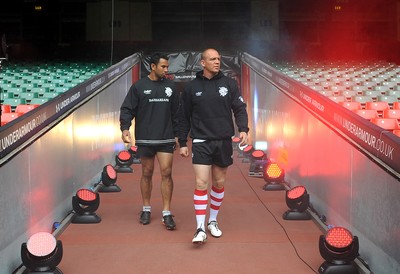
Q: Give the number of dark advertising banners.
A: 2